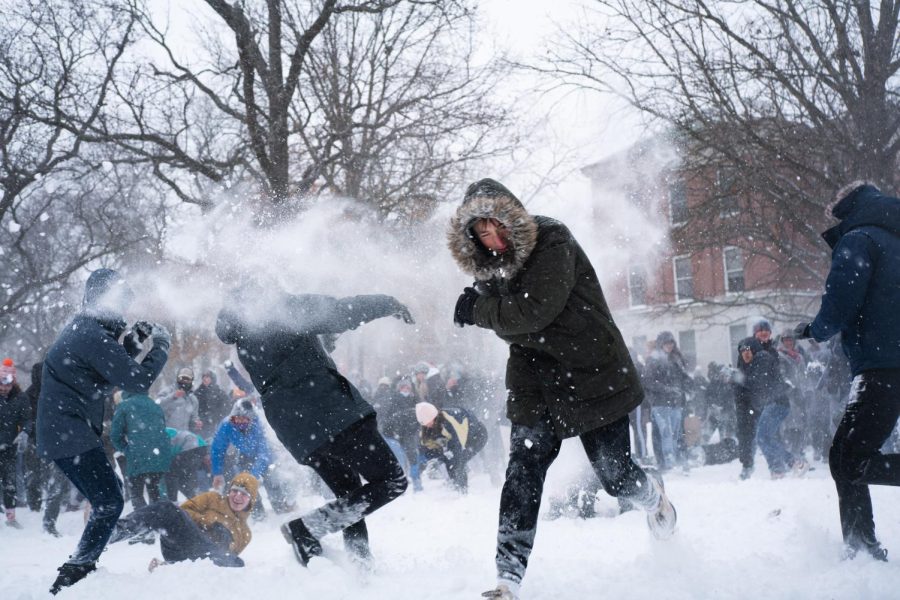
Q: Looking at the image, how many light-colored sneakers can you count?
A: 2